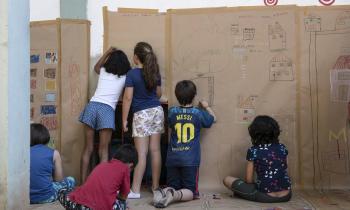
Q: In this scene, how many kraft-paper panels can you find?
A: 5